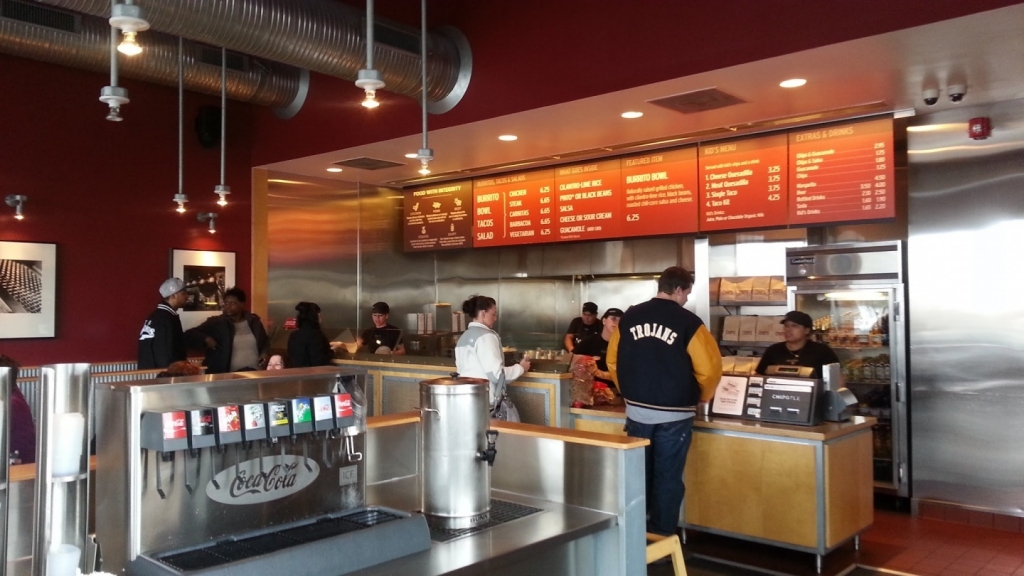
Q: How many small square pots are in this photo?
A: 0